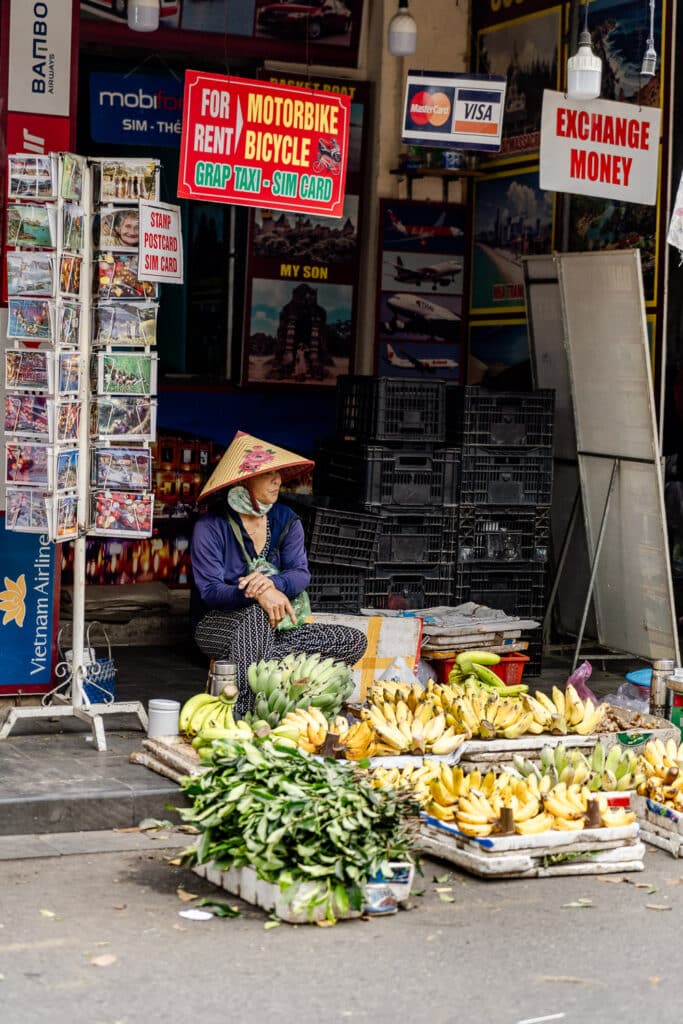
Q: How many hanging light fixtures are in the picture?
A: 4